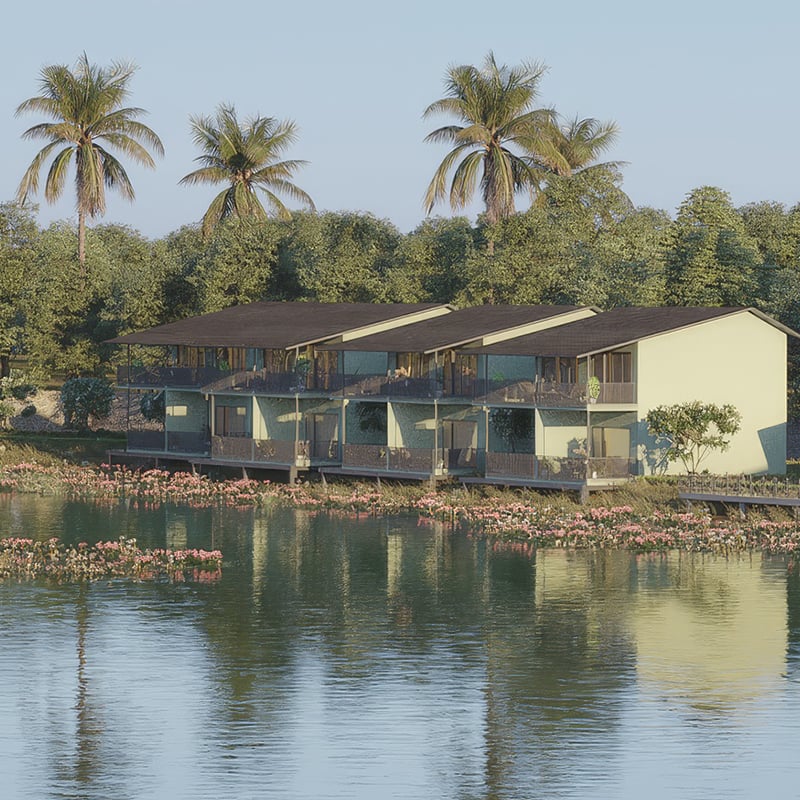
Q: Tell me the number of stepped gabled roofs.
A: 3